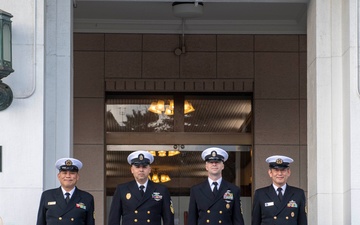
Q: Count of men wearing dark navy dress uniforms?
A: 4